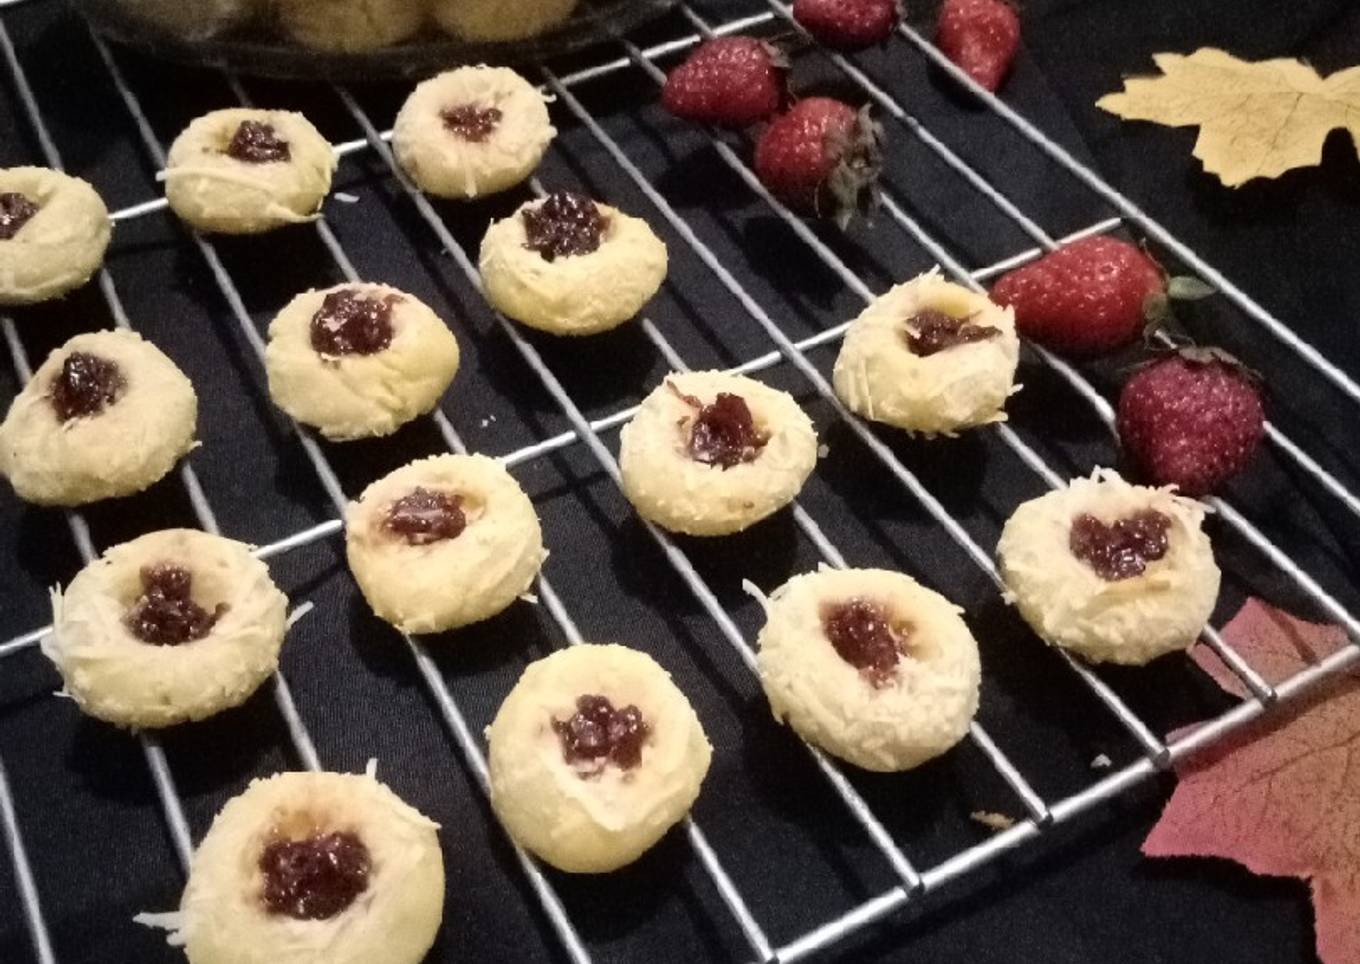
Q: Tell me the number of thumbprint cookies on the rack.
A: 14